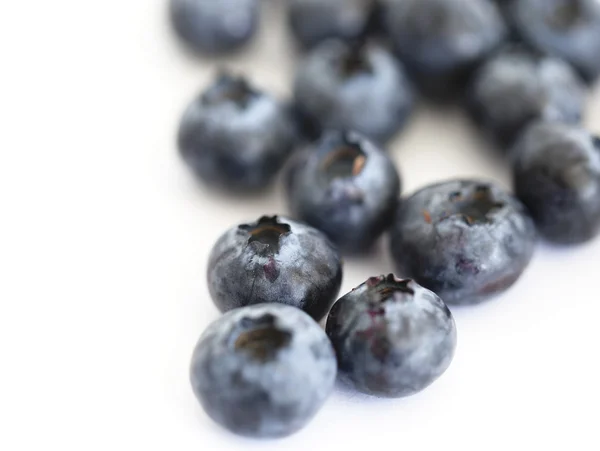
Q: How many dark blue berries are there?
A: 13